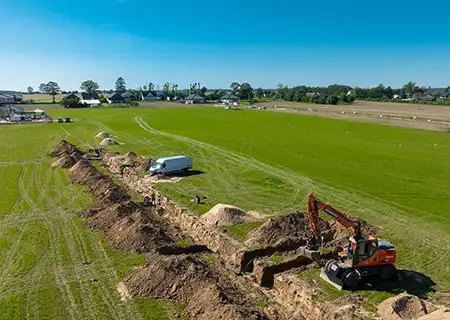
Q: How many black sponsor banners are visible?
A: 0